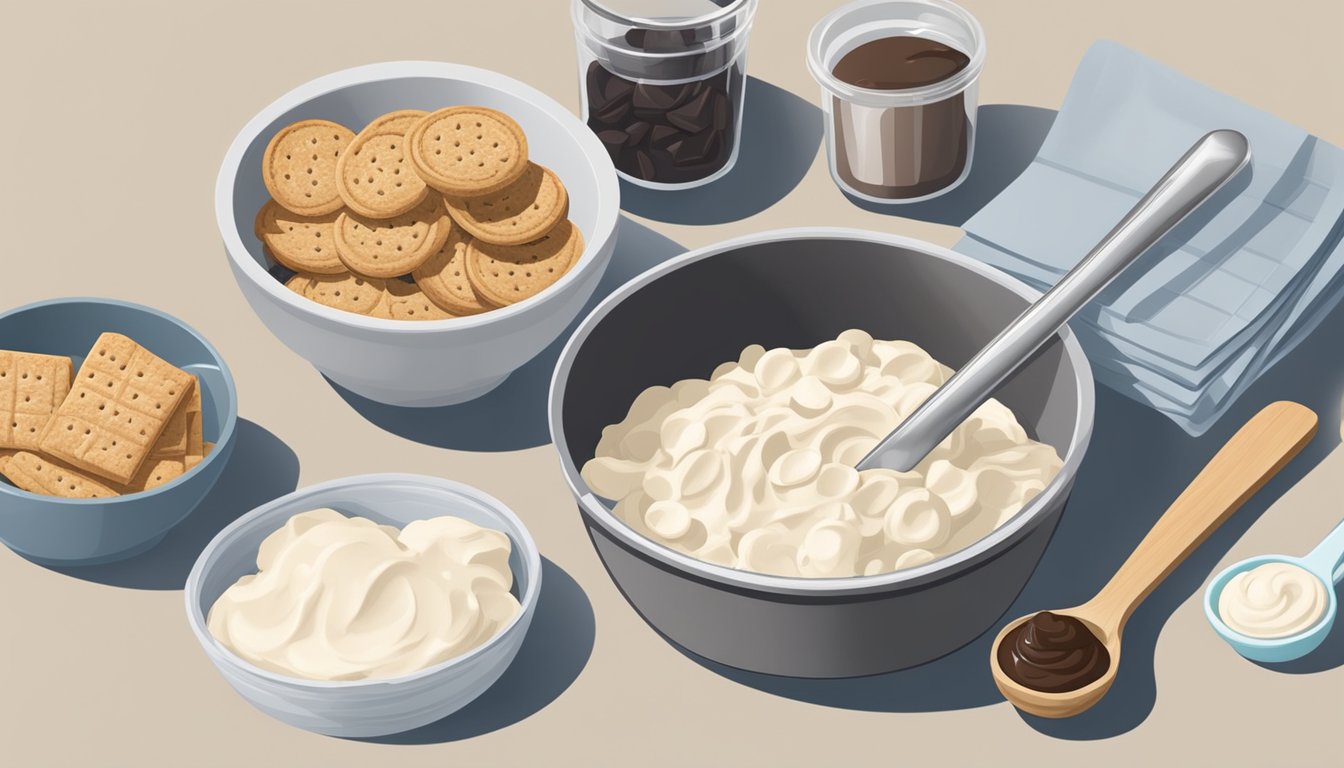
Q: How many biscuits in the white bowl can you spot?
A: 11